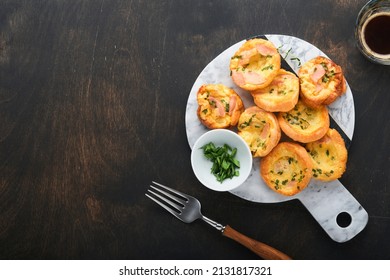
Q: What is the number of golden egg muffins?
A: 8